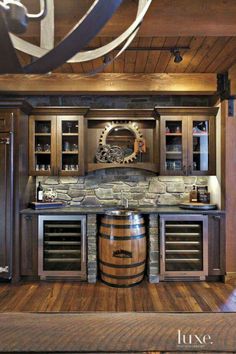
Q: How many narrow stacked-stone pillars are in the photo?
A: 2